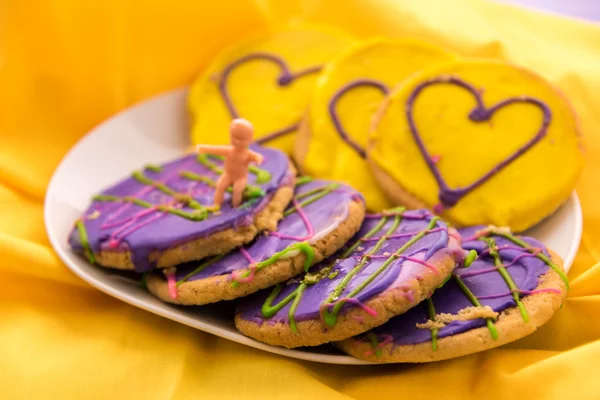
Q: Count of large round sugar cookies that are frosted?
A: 7